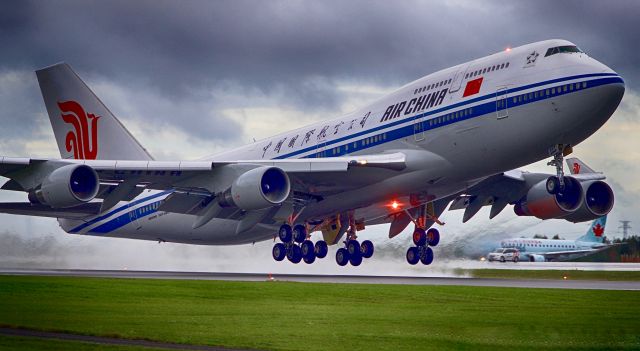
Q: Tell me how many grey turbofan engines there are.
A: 4